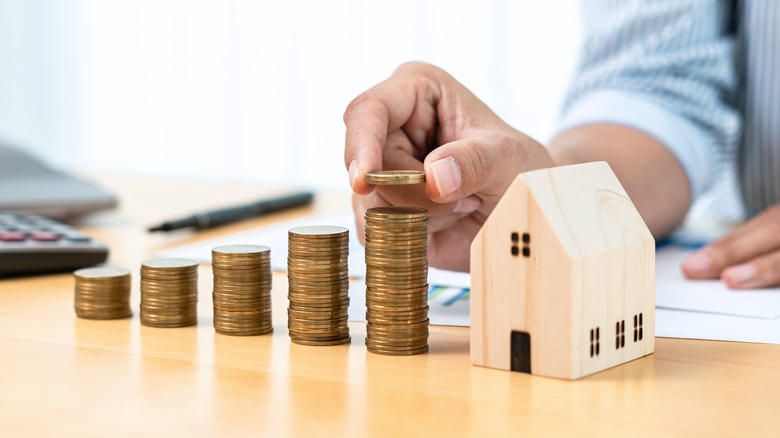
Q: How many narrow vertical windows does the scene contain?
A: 3